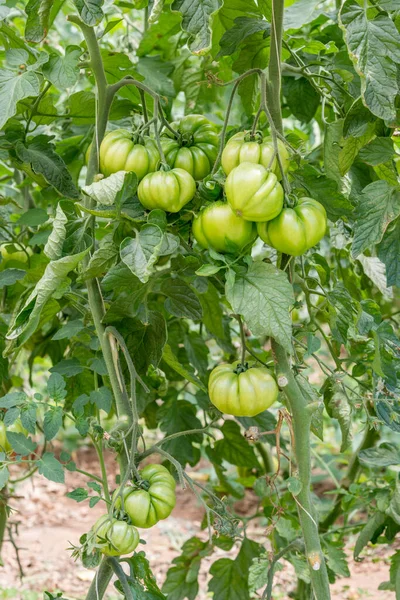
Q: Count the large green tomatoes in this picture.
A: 10